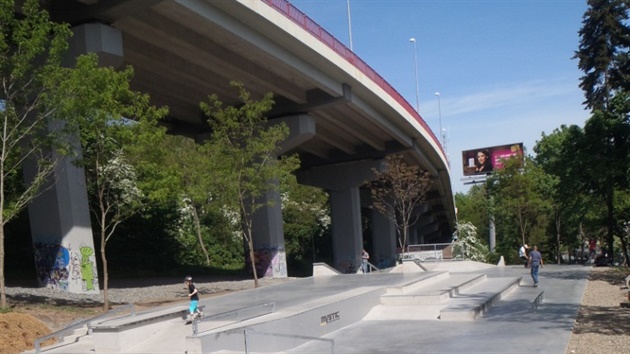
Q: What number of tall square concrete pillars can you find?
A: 4